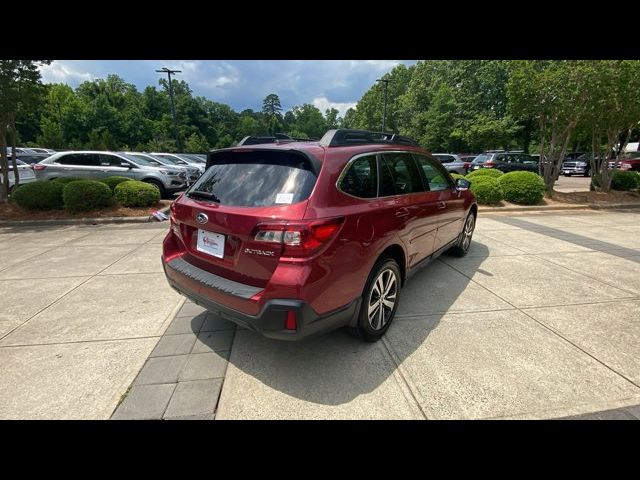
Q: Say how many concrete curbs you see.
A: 2